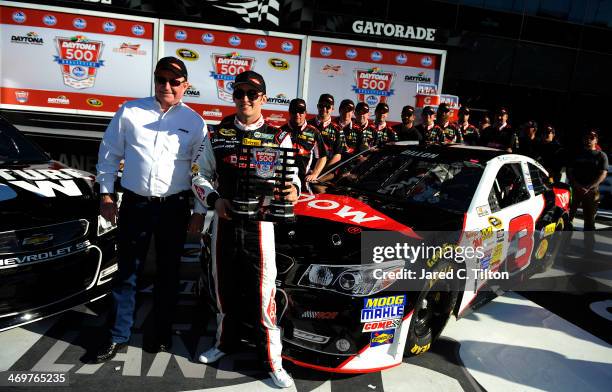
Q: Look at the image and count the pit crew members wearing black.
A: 14